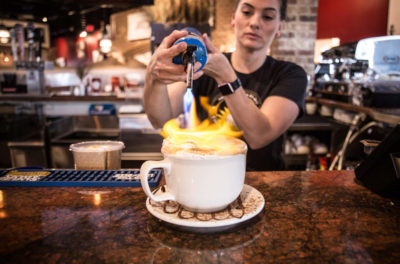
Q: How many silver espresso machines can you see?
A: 1